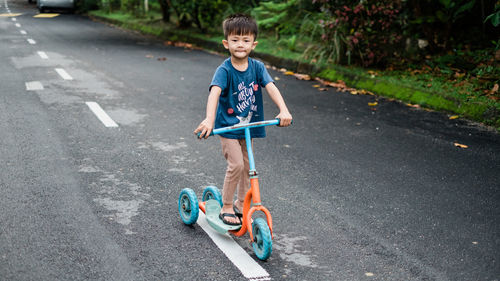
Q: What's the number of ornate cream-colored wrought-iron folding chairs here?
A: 0